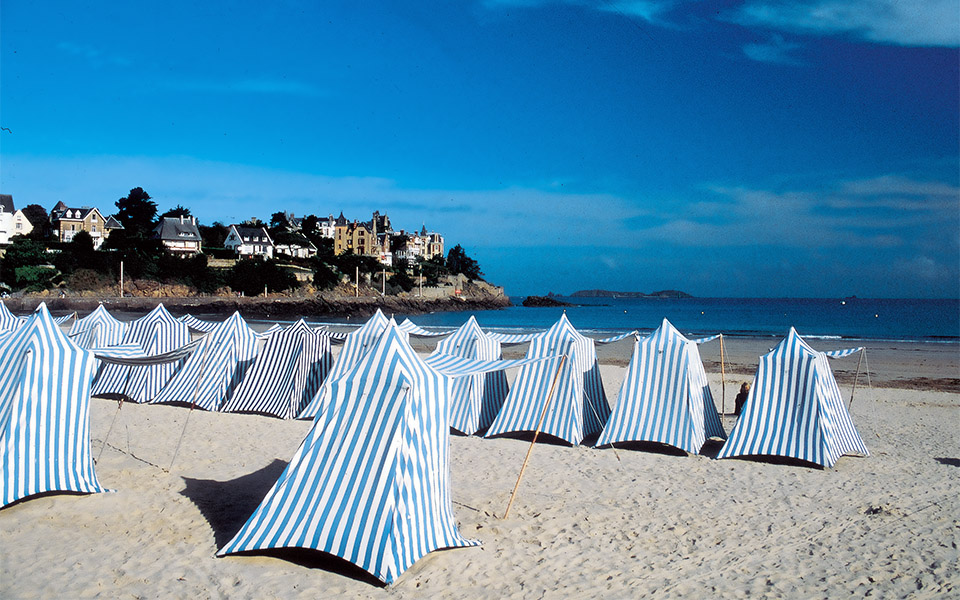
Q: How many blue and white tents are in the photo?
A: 12